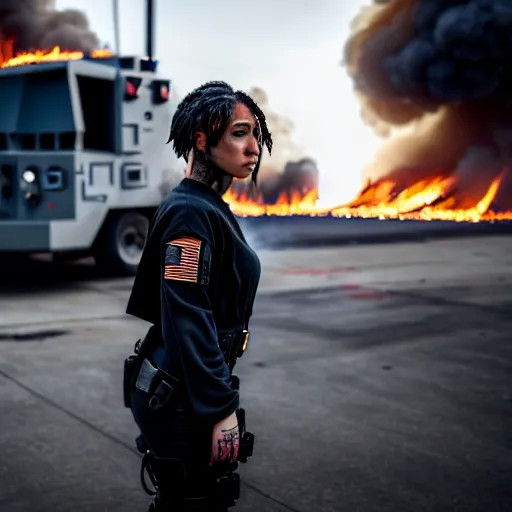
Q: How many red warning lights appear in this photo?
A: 2